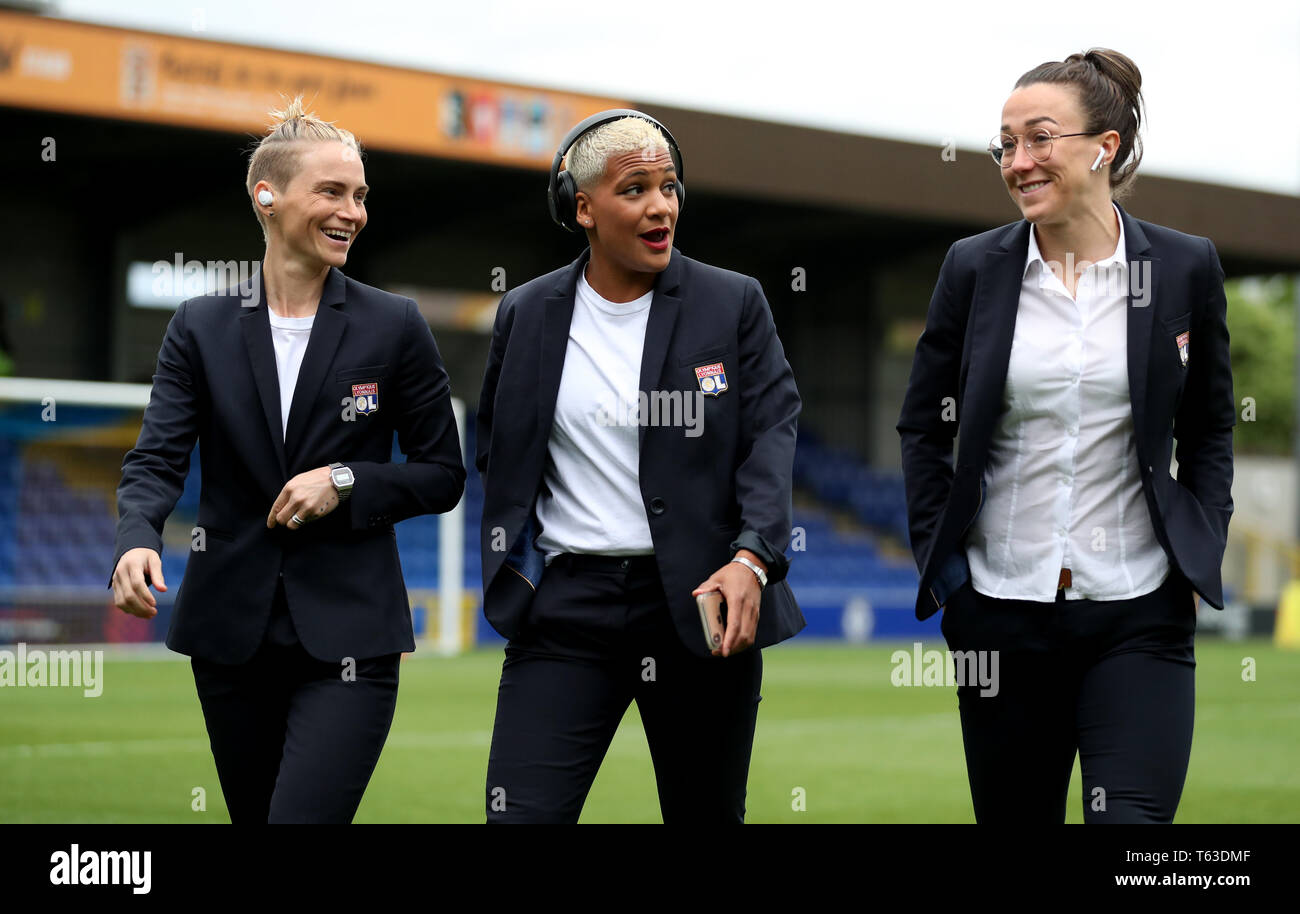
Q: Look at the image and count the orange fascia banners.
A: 1